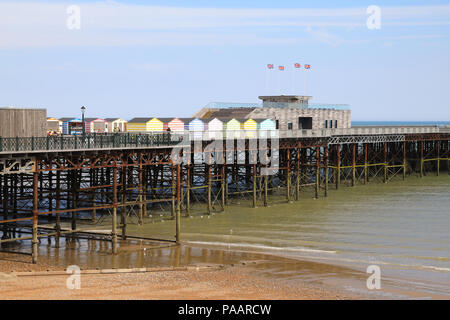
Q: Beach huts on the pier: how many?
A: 11